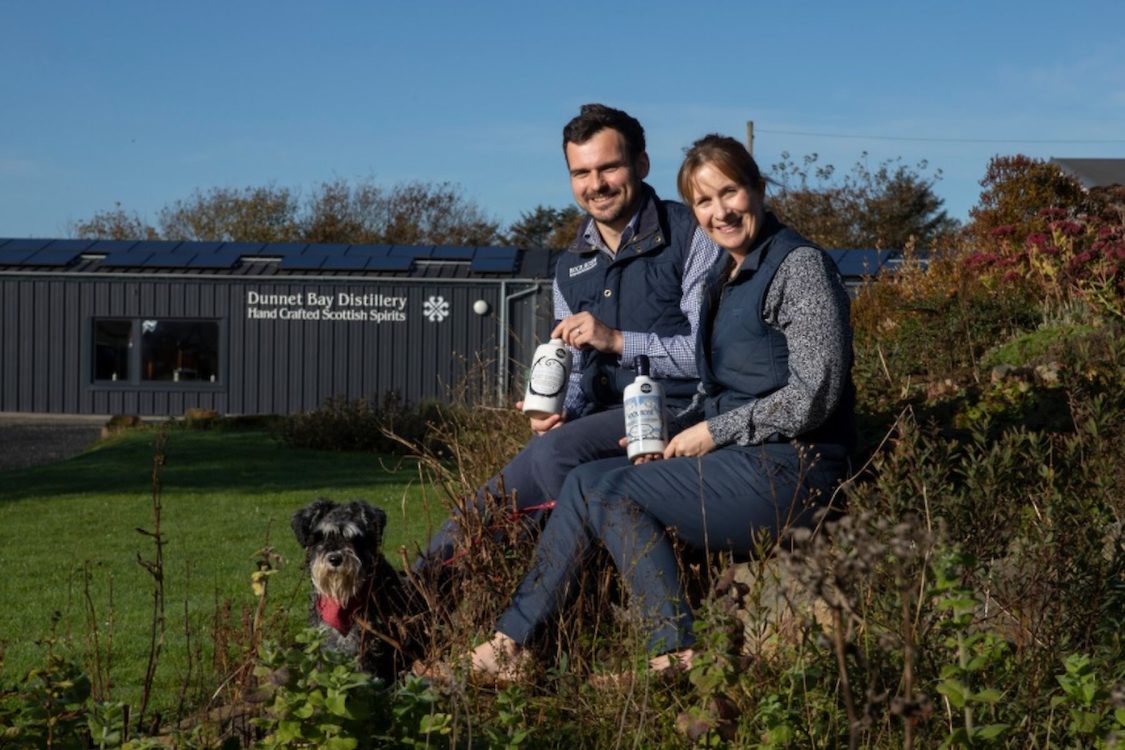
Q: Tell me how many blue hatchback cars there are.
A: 0